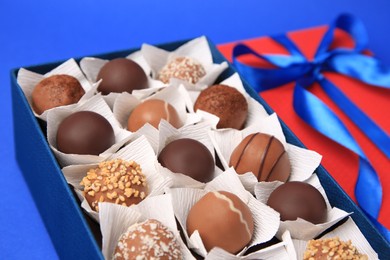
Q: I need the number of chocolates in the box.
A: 13